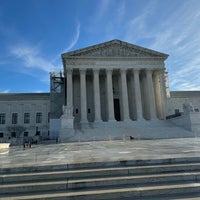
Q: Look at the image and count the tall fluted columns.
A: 8